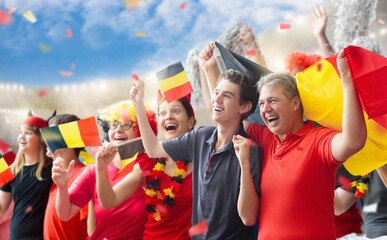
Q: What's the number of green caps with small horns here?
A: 0